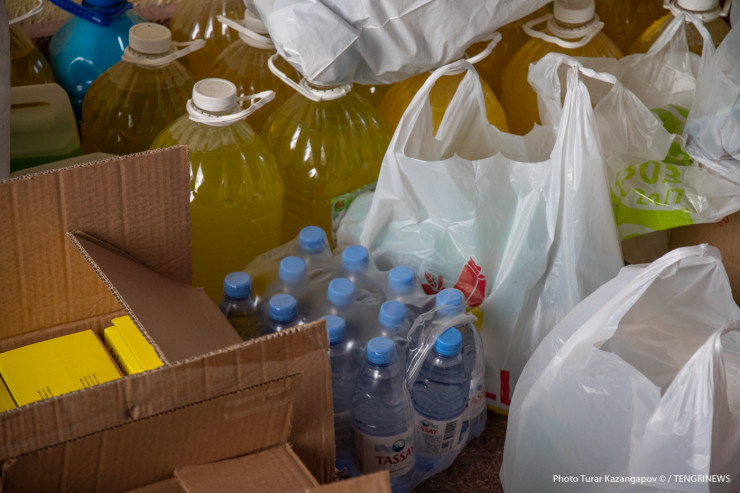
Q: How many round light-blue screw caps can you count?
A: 12